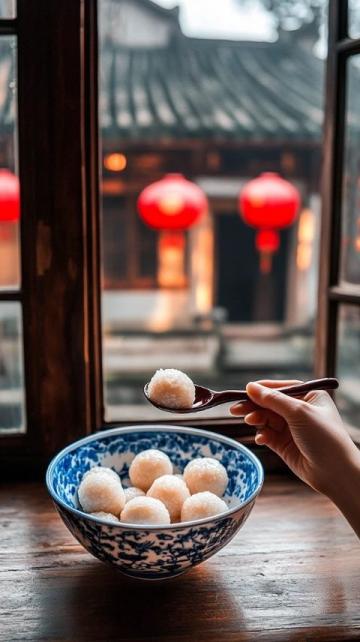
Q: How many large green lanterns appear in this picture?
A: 0